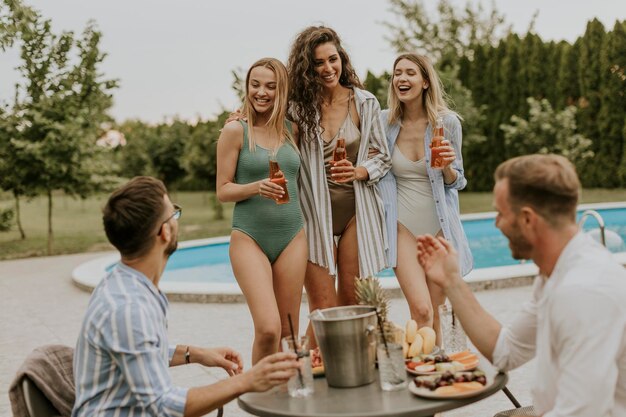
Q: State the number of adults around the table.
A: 5